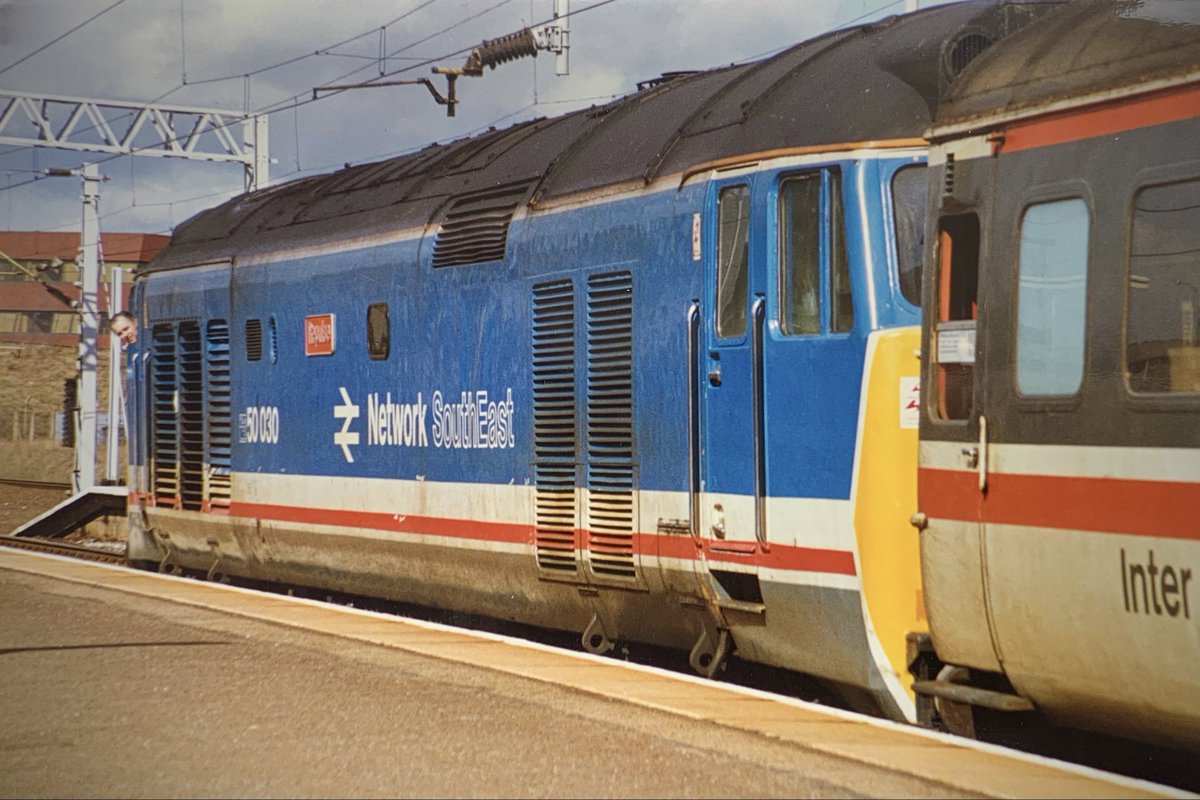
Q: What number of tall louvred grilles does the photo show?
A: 5